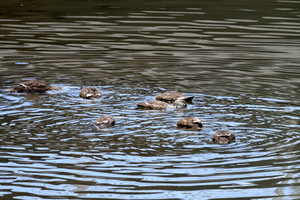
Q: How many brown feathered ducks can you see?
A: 7